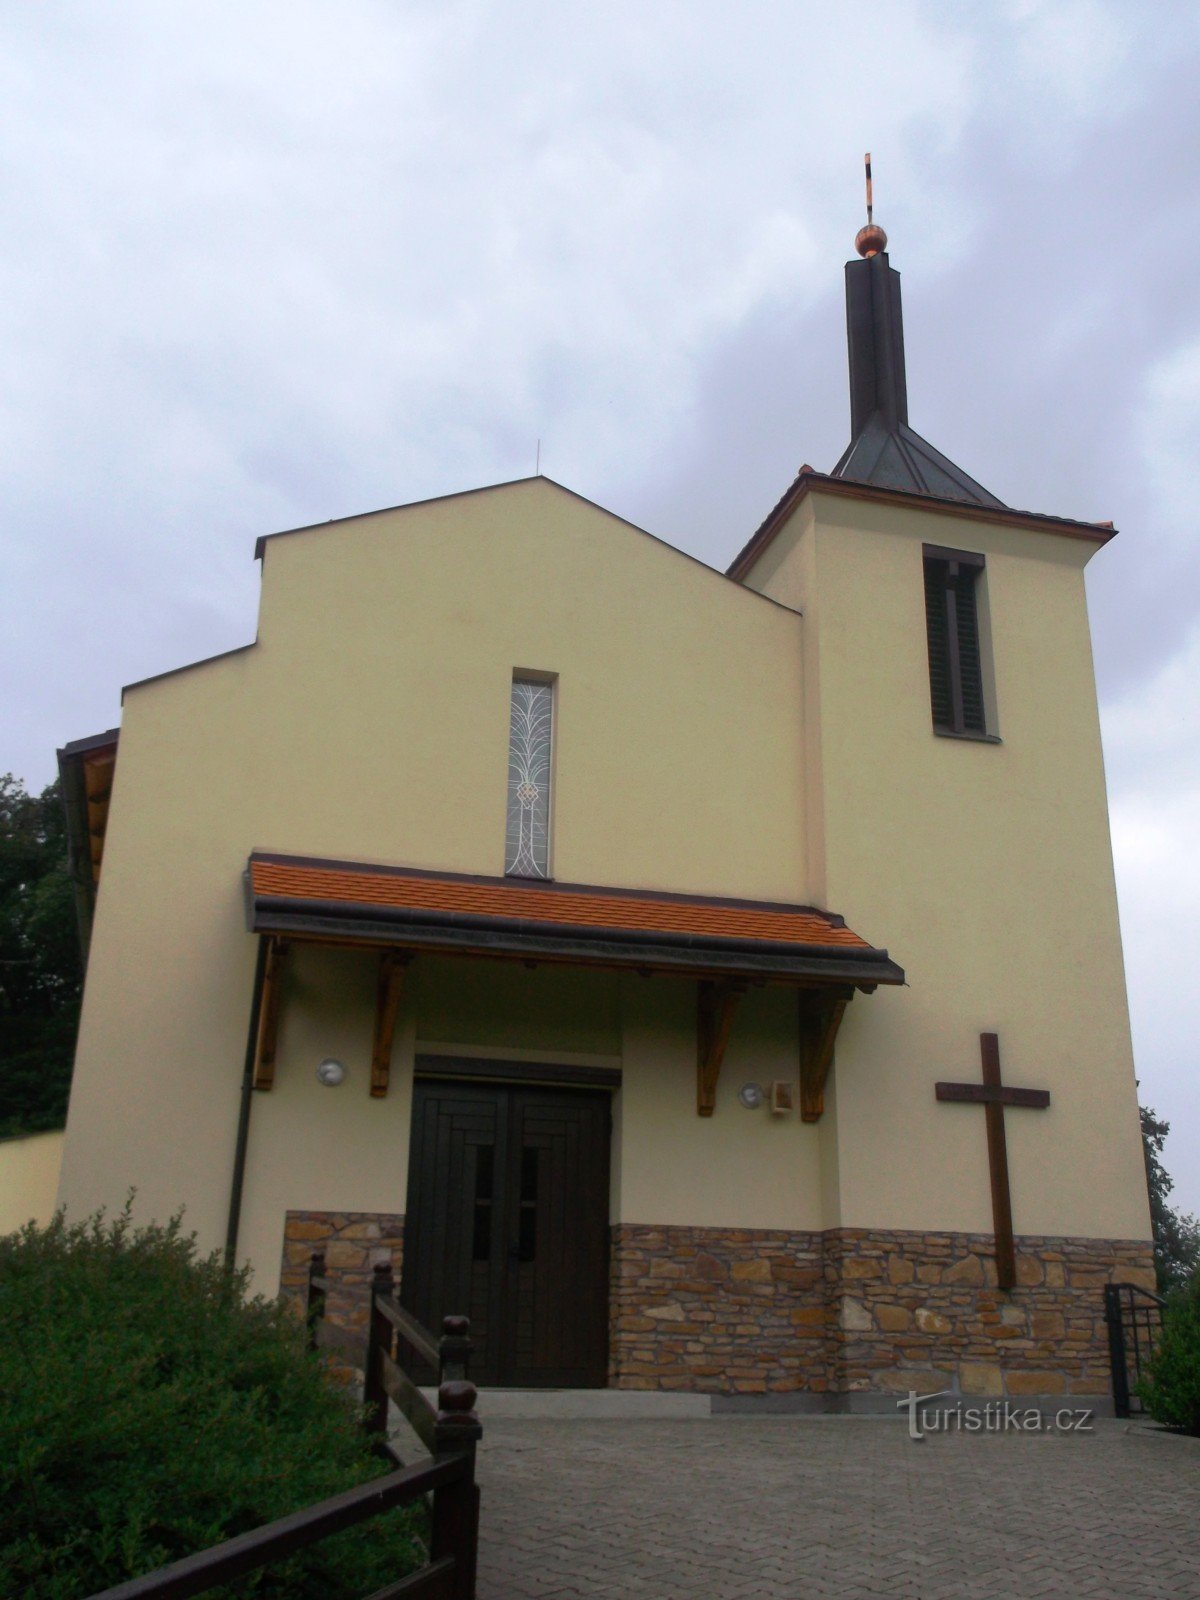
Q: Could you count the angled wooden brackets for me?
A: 4